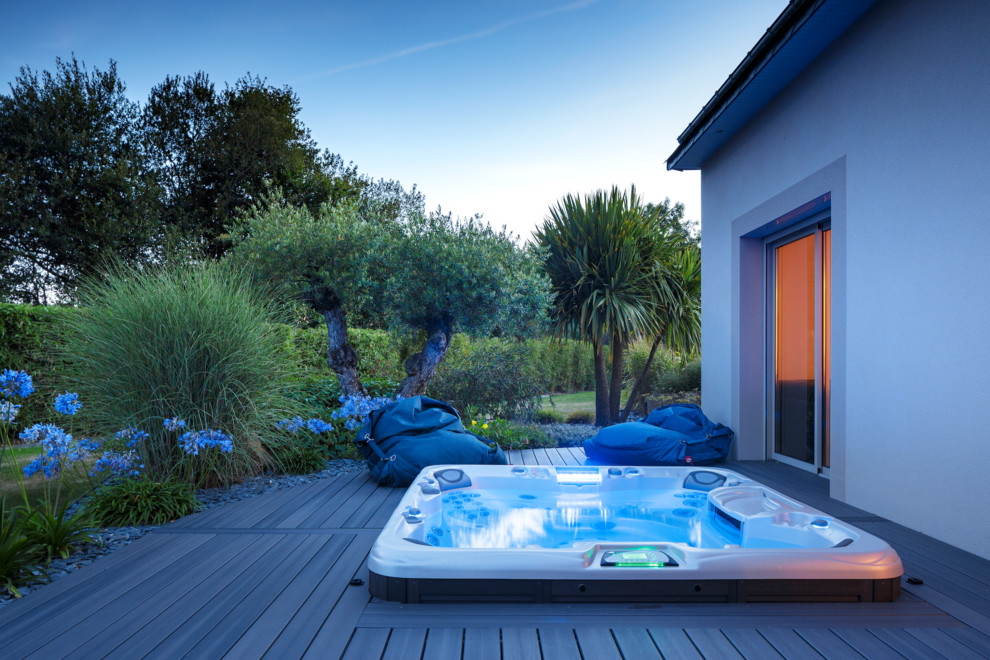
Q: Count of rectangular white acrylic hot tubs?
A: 1